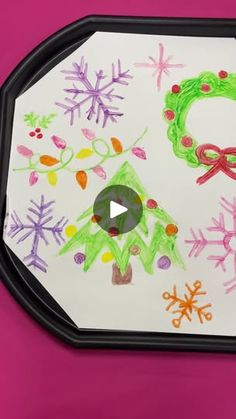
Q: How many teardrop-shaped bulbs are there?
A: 11